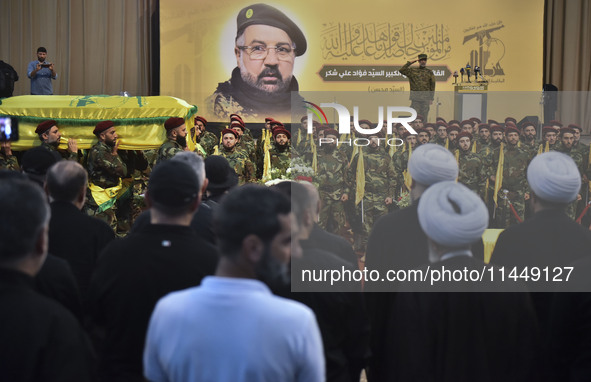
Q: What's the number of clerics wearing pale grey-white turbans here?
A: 3